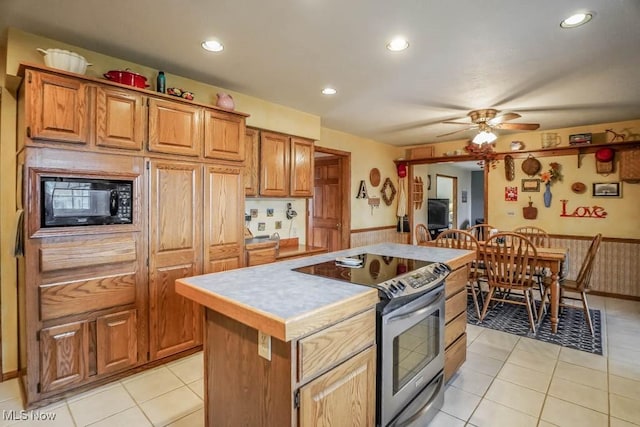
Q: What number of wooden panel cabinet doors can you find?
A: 12